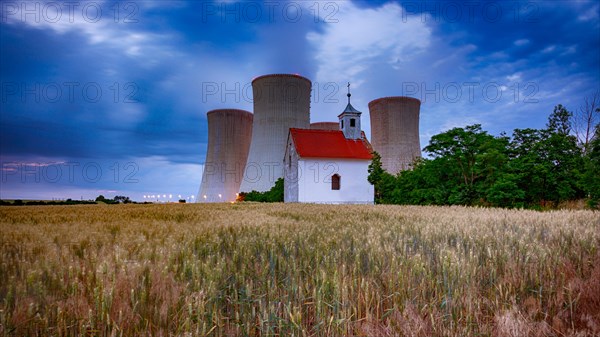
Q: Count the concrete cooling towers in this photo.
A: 4